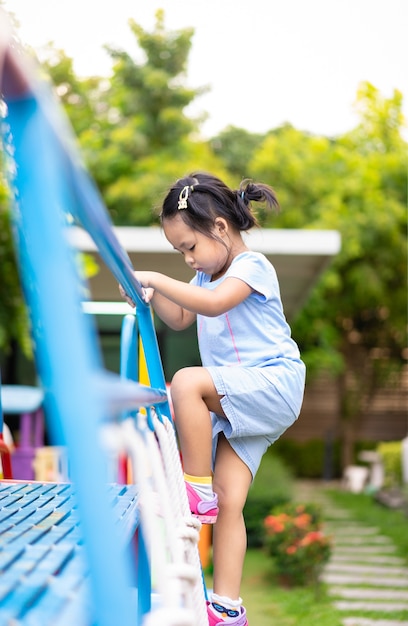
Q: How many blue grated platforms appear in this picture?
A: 1